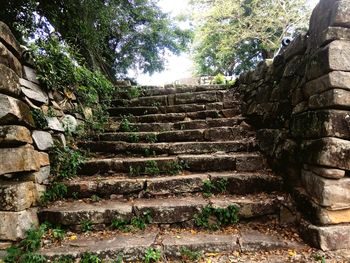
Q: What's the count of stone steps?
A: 11